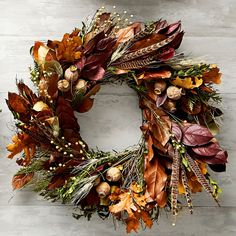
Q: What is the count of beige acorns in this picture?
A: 8